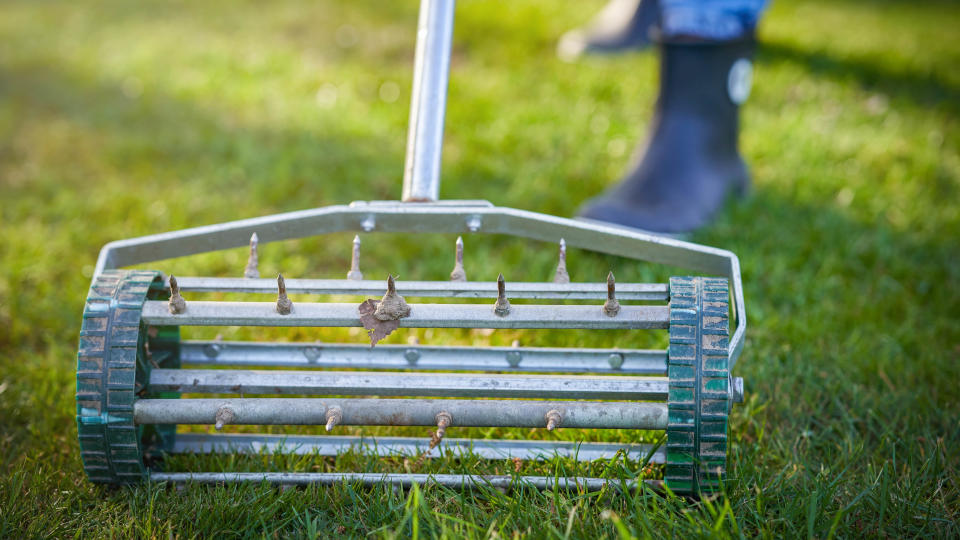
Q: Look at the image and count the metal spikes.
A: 13